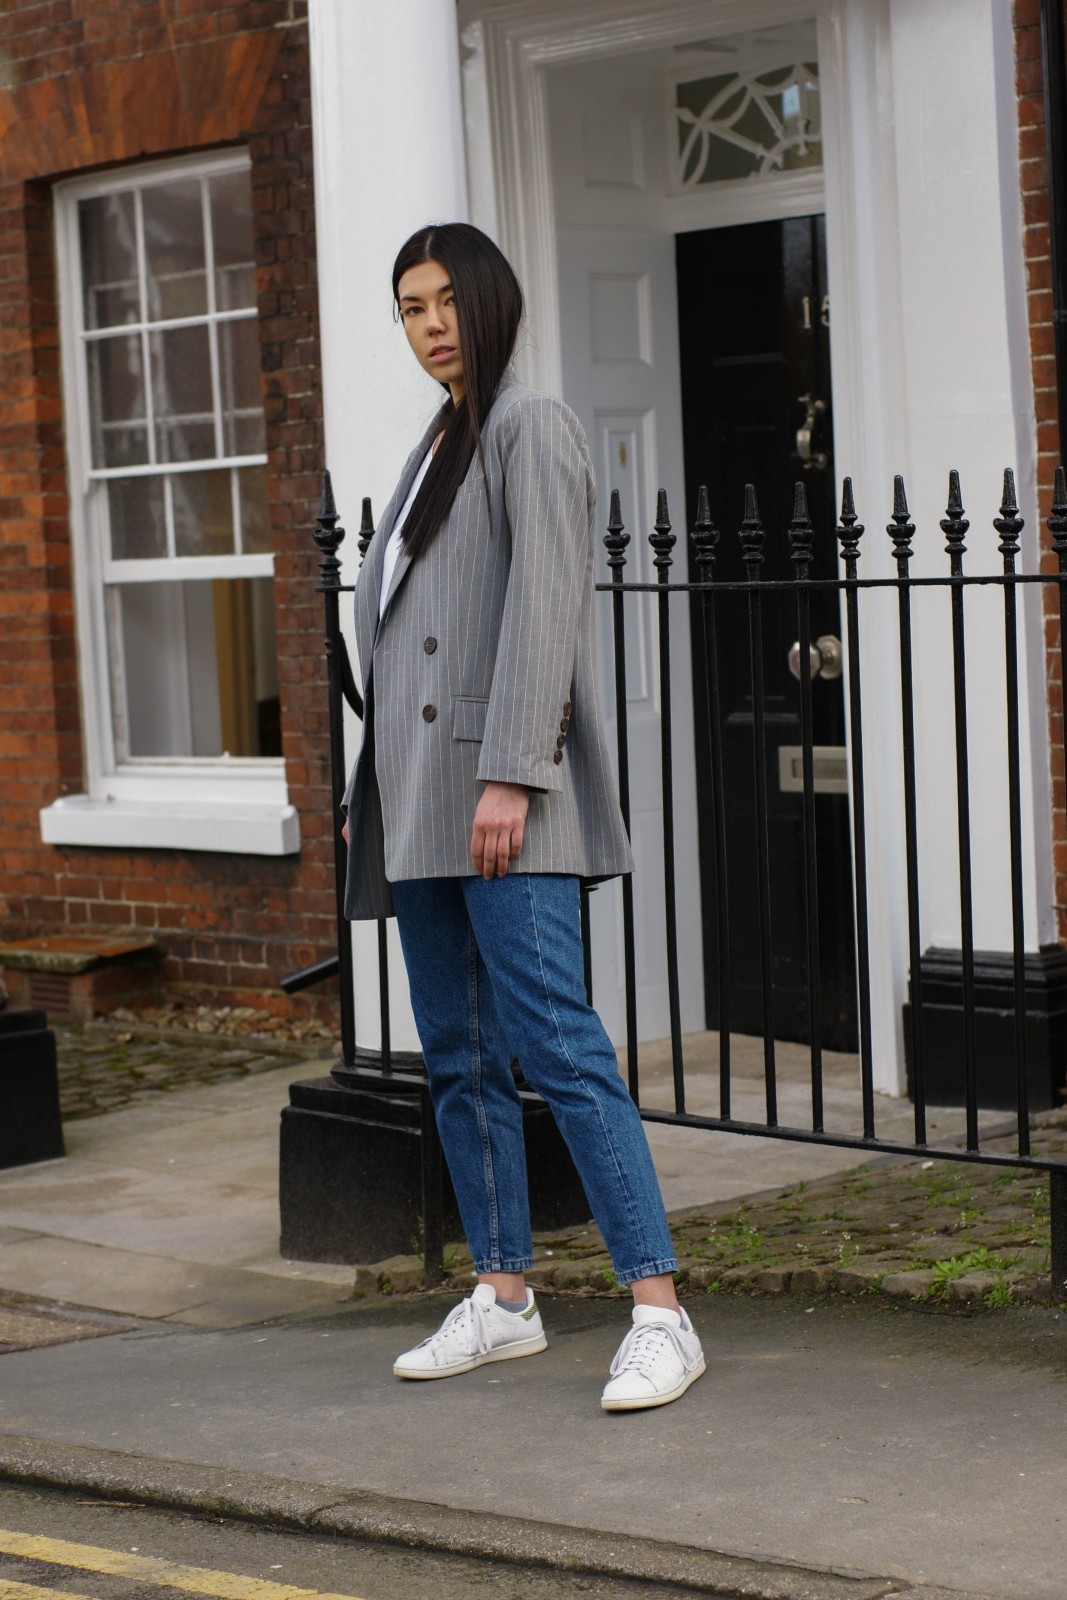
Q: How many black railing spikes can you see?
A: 12